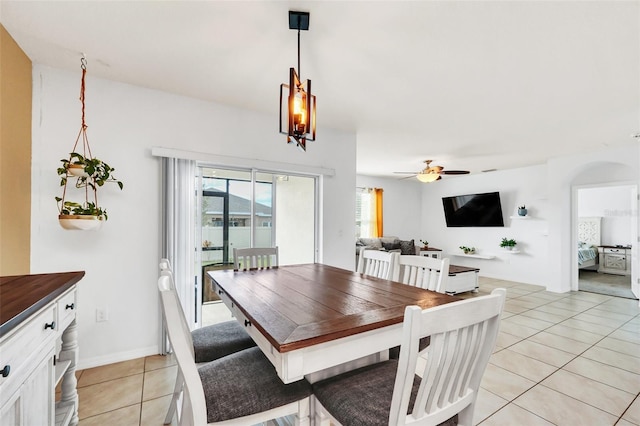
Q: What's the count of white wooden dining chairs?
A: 6